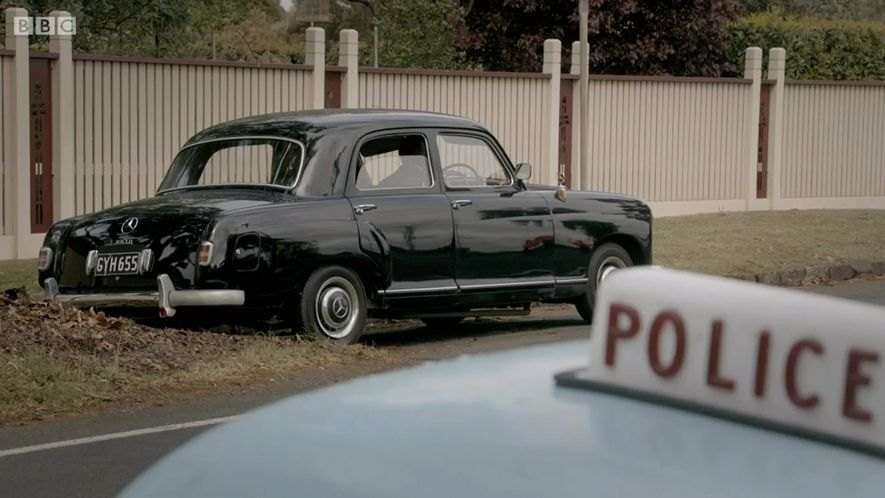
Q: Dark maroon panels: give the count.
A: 4